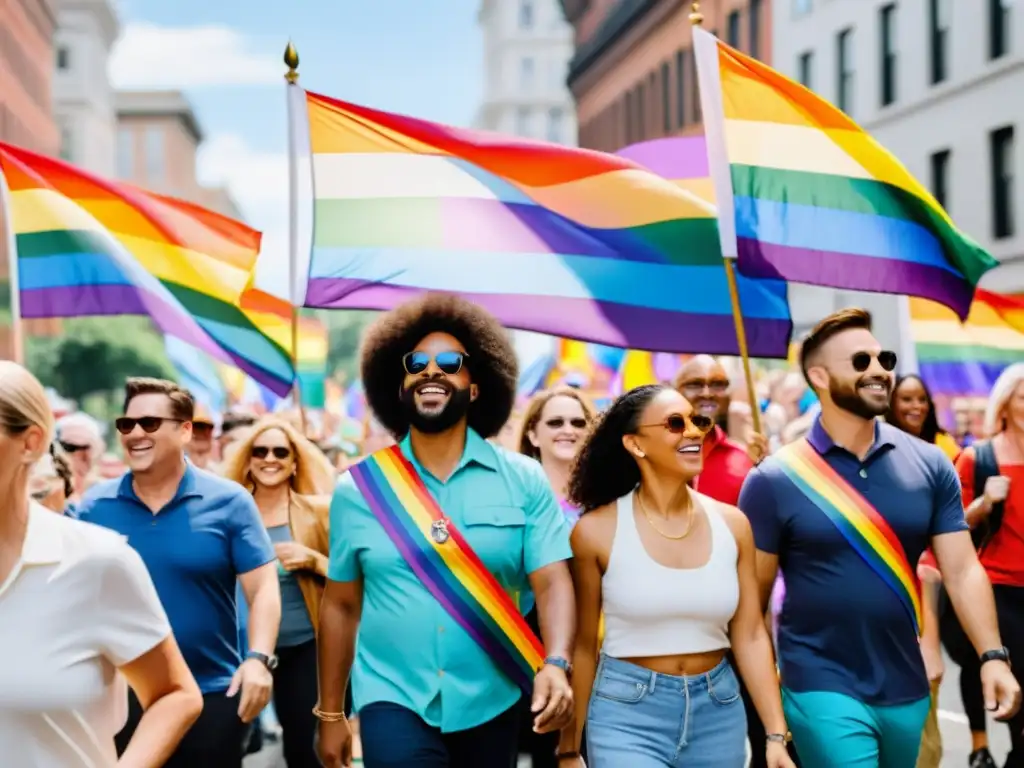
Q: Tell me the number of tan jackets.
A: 1